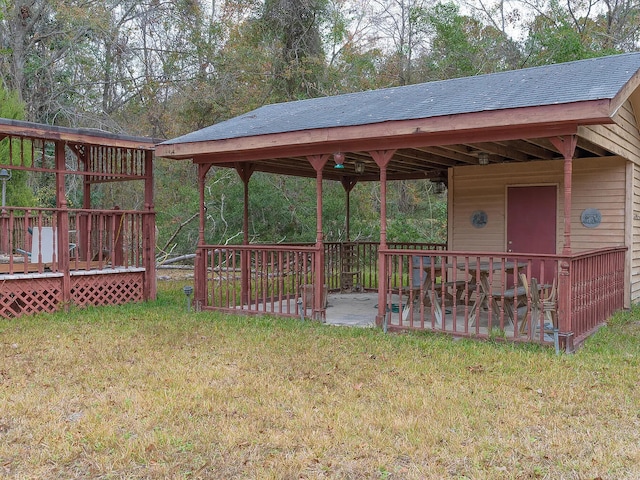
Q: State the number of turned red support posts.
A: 6